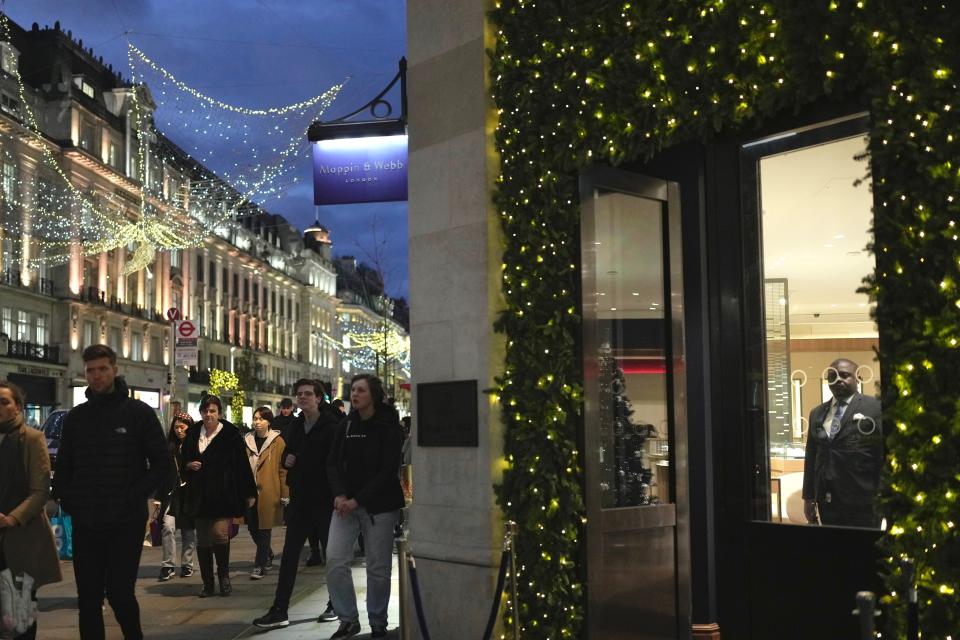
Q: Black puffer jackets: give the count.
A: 1